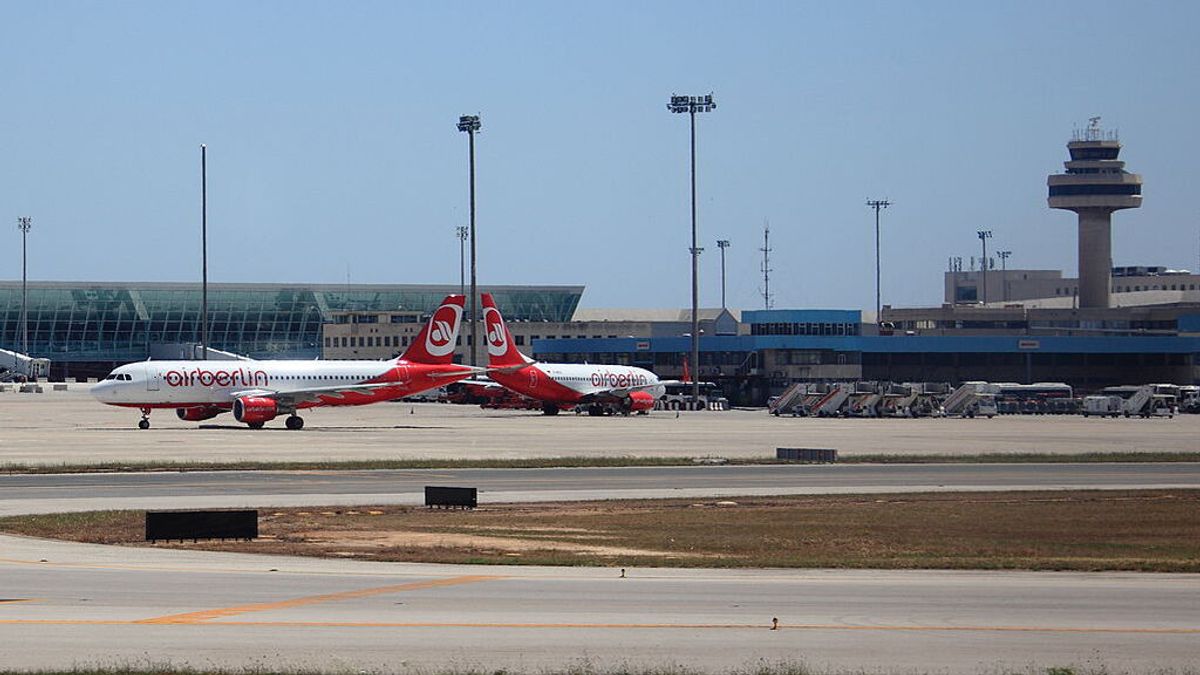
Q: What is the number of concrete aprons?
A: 1